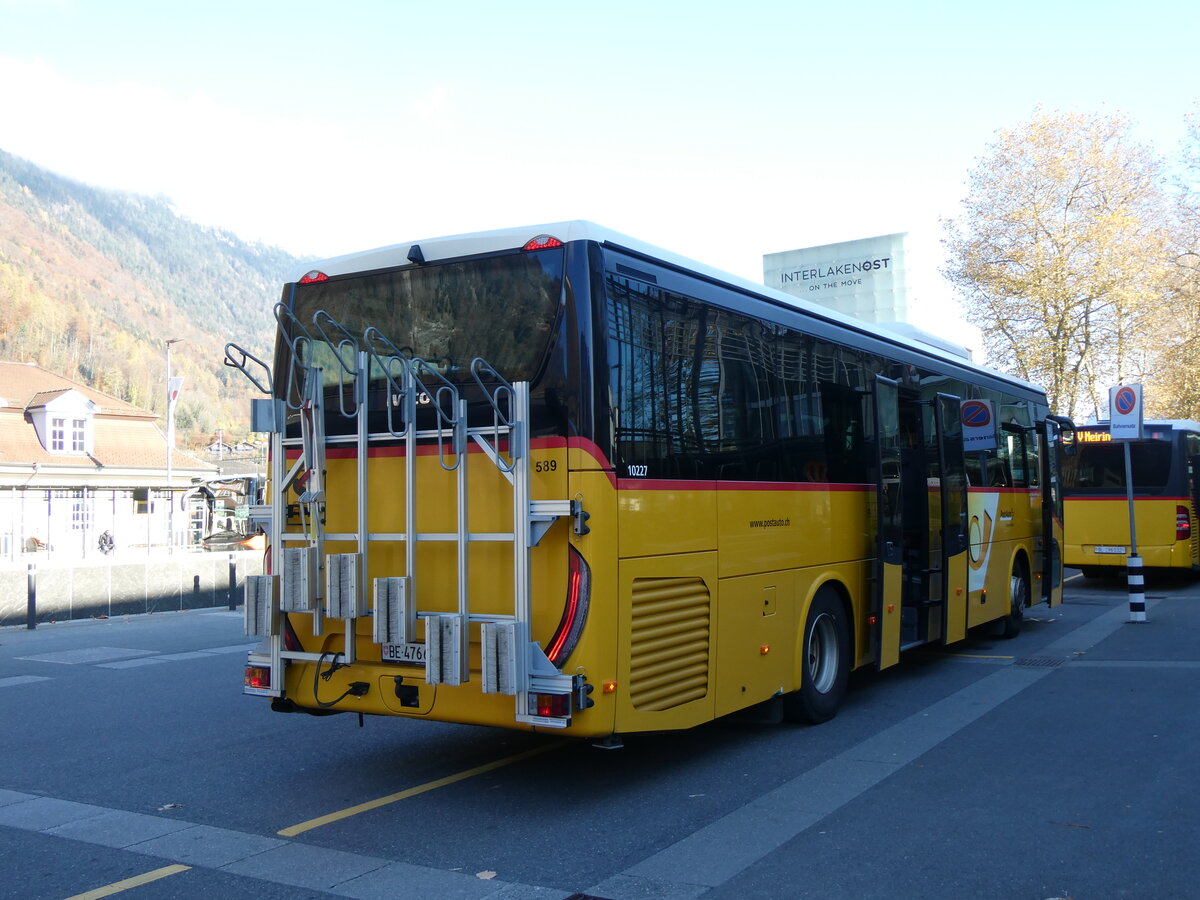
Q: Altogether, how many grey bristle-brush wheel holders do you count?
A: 6